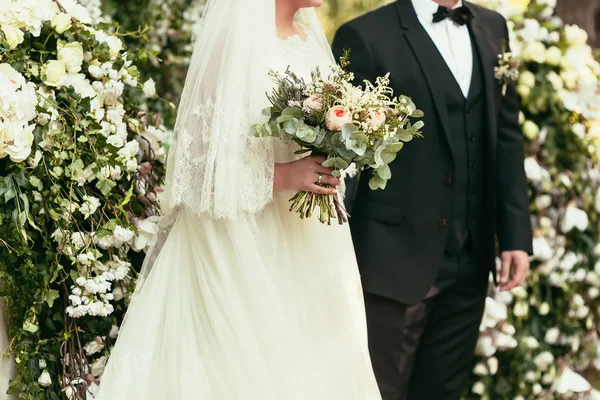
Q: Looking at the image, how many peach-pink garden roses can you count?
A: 3